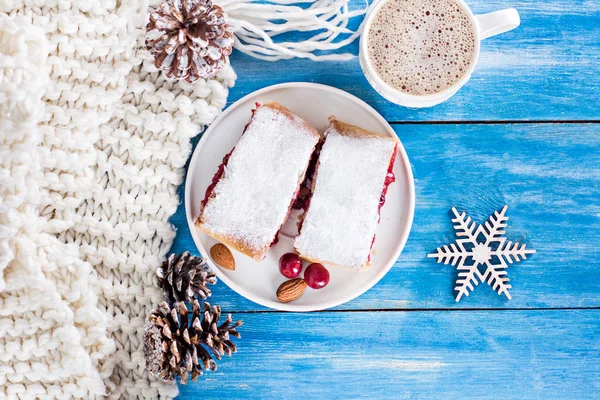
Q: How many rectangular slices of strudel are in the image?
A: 2